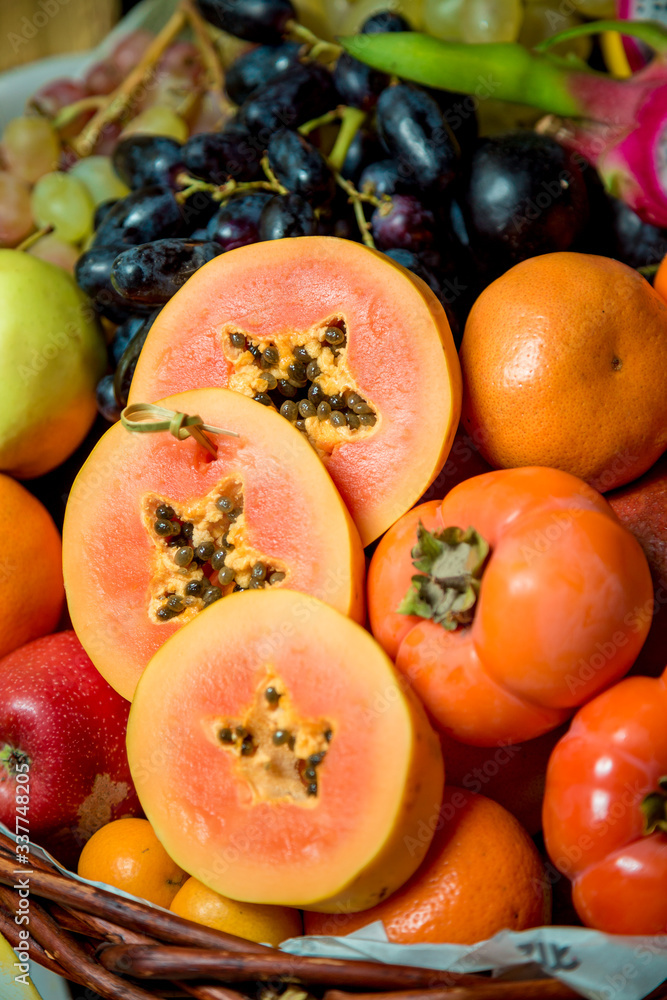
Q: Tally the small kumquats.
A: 2